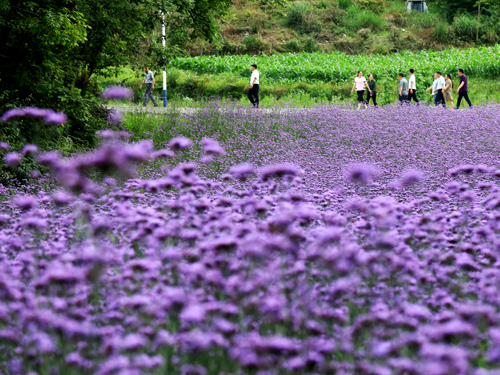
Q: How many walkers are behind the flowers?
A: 10